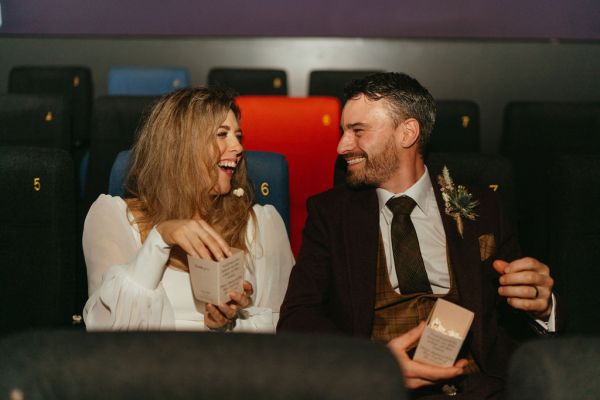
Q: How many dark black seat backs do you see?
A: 12